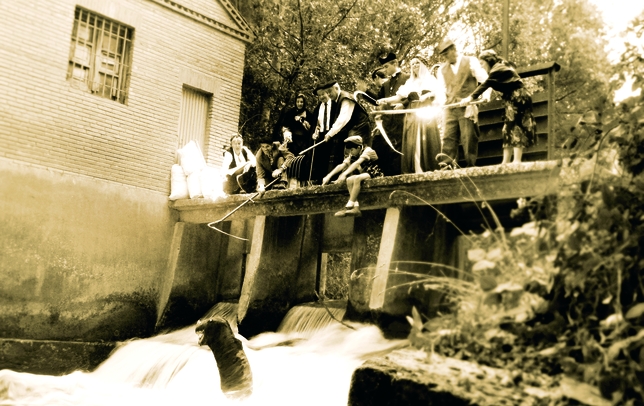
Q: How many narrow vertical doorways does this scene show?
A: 1